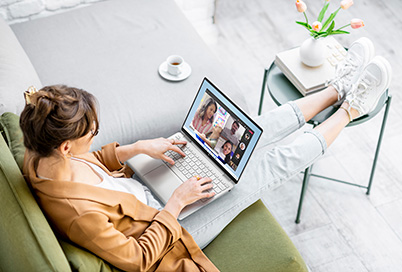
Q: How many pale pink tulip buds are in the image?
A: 4